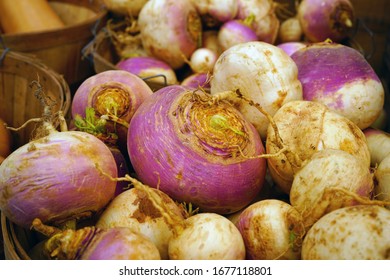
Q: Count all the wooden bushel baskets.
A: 4